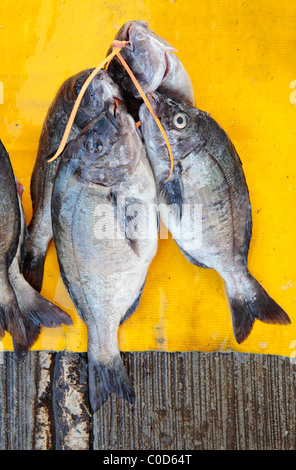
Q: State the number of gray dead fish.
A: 6